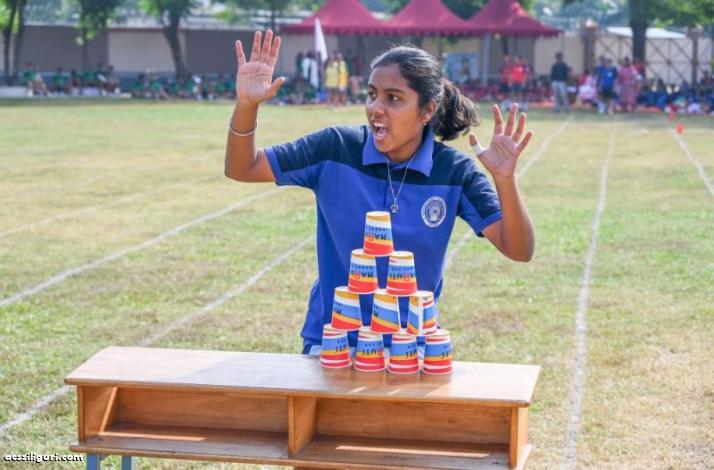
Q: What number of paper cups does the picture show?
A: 10